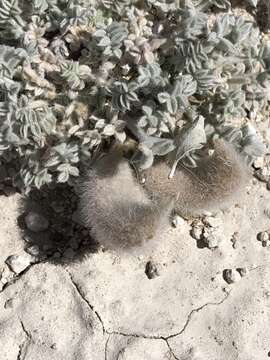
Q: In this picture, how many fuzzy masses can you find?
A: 2